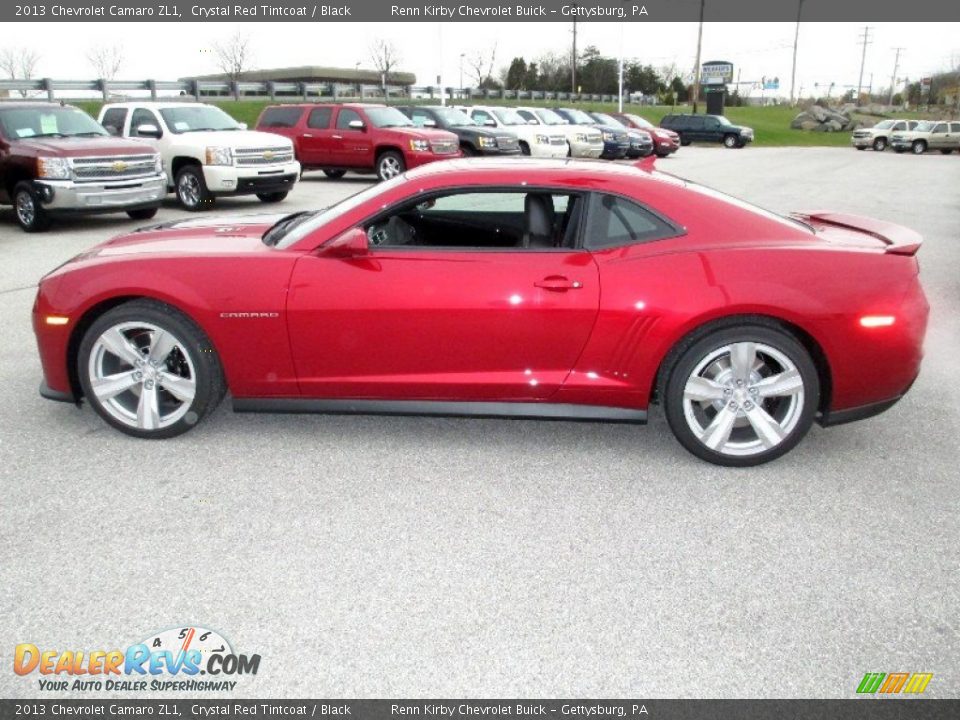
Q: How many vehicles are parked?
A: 13